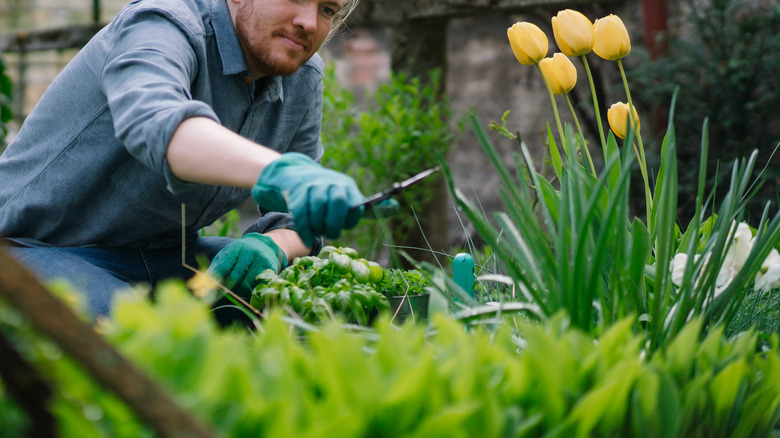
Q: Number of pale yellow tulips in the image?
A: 5